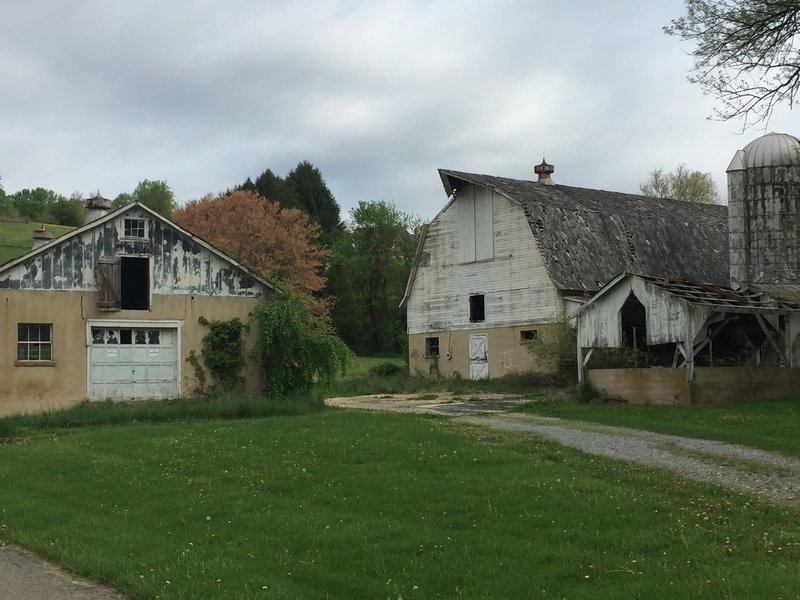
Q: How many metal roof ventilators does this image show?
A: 3